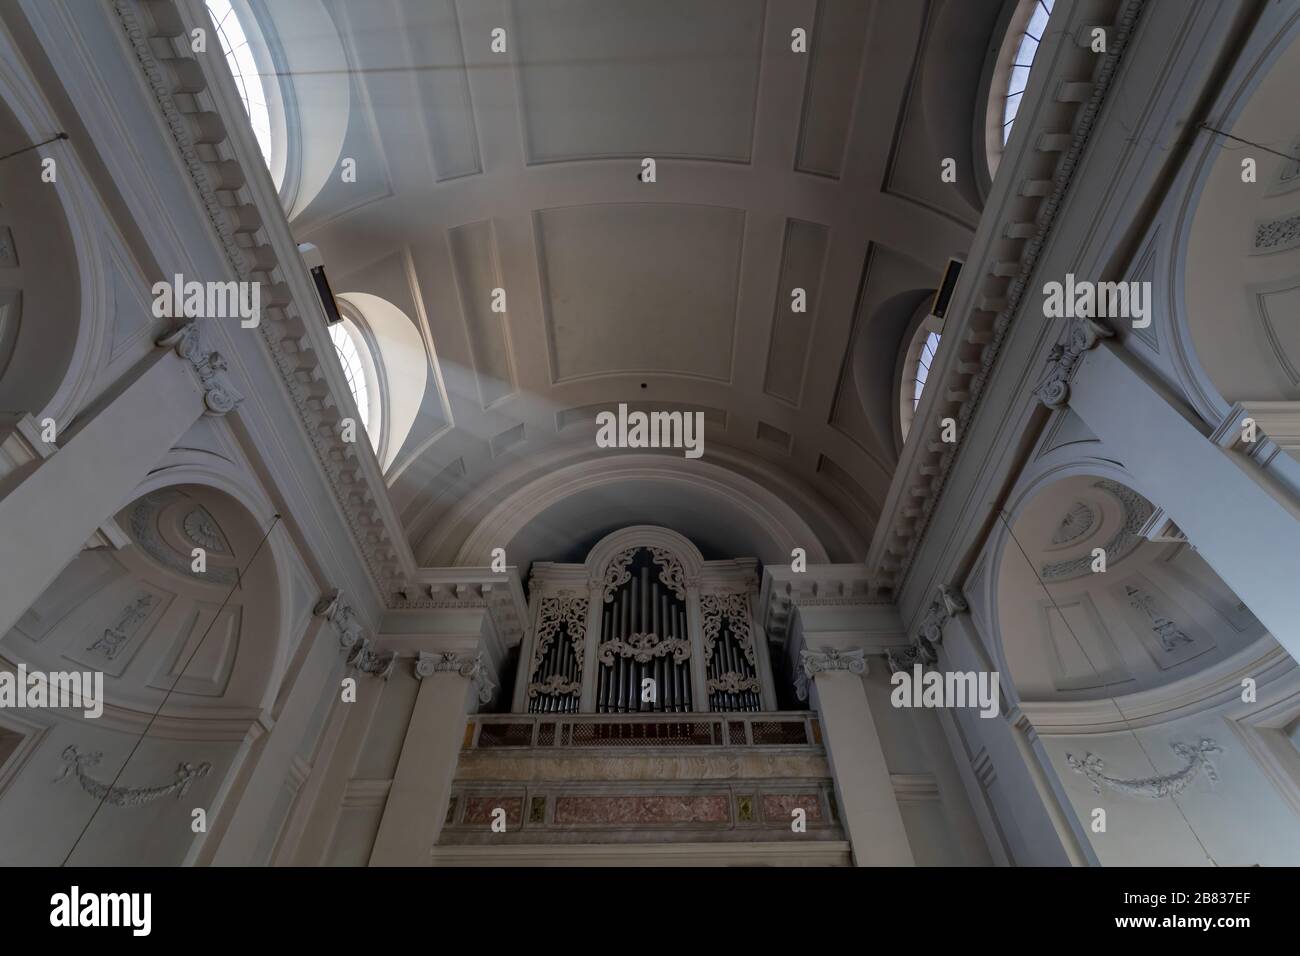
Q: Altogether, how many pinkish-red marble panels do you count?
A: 3